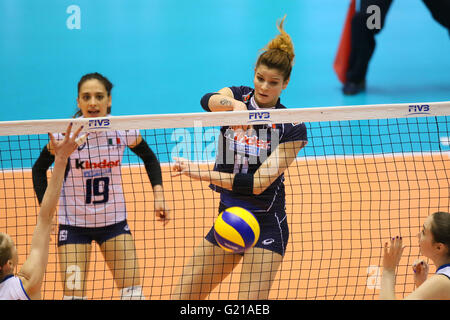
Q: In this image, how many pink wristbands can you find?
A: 0